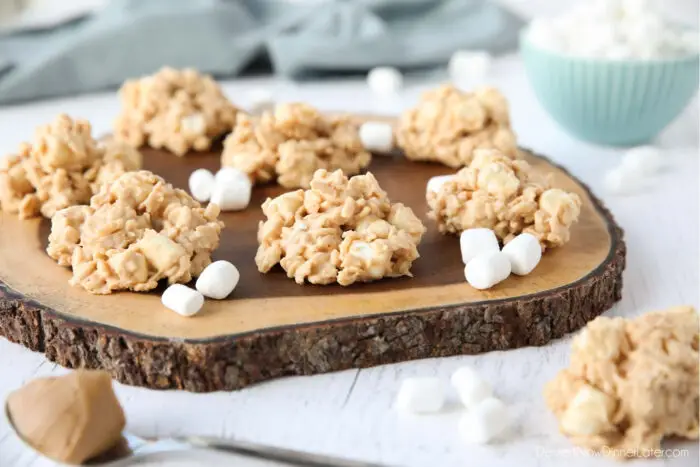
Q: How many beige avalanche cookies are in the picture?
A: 8